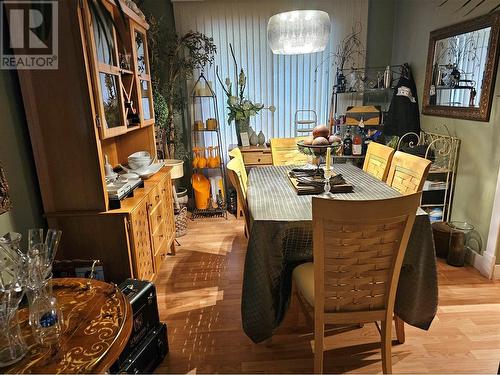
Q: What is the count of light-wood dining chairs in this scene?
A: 6